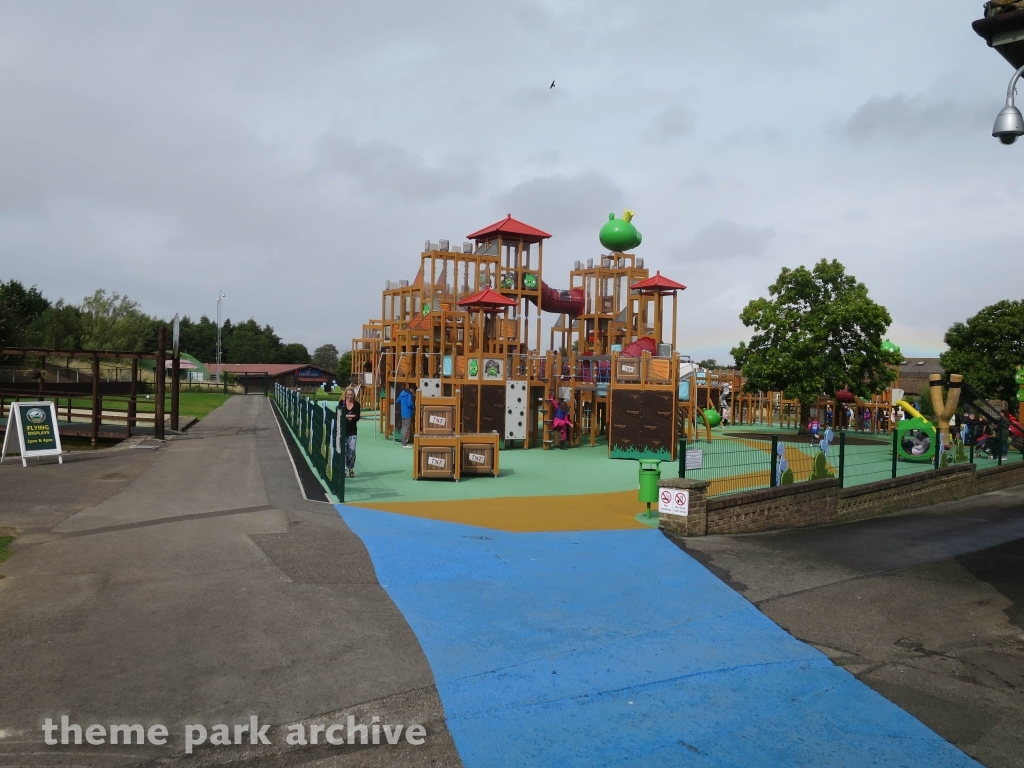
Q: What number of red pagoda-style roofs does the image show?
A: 3